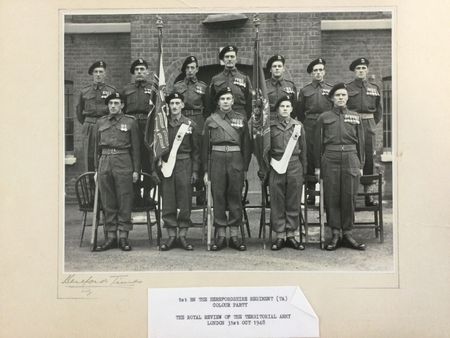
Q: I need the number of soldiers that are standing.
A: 12